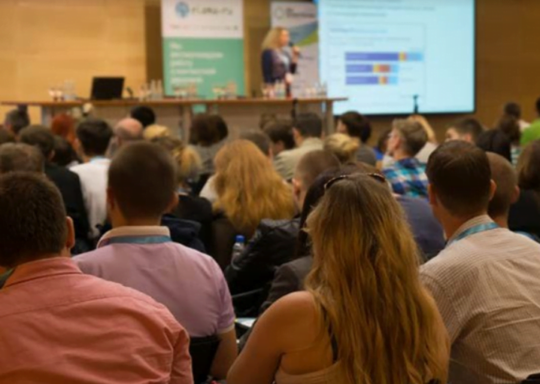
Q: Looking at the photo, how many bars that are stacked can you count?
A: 3